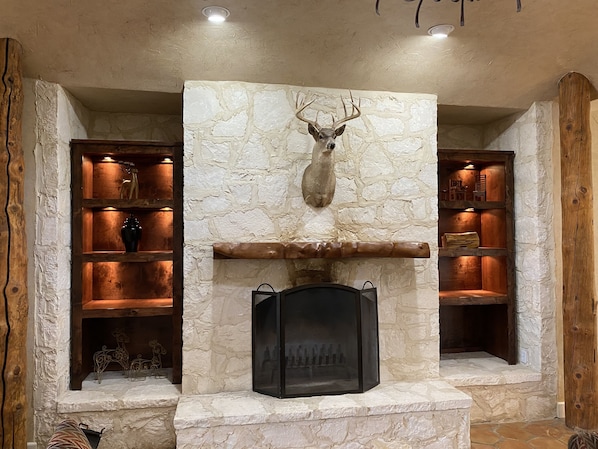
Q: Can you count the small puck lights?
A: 6